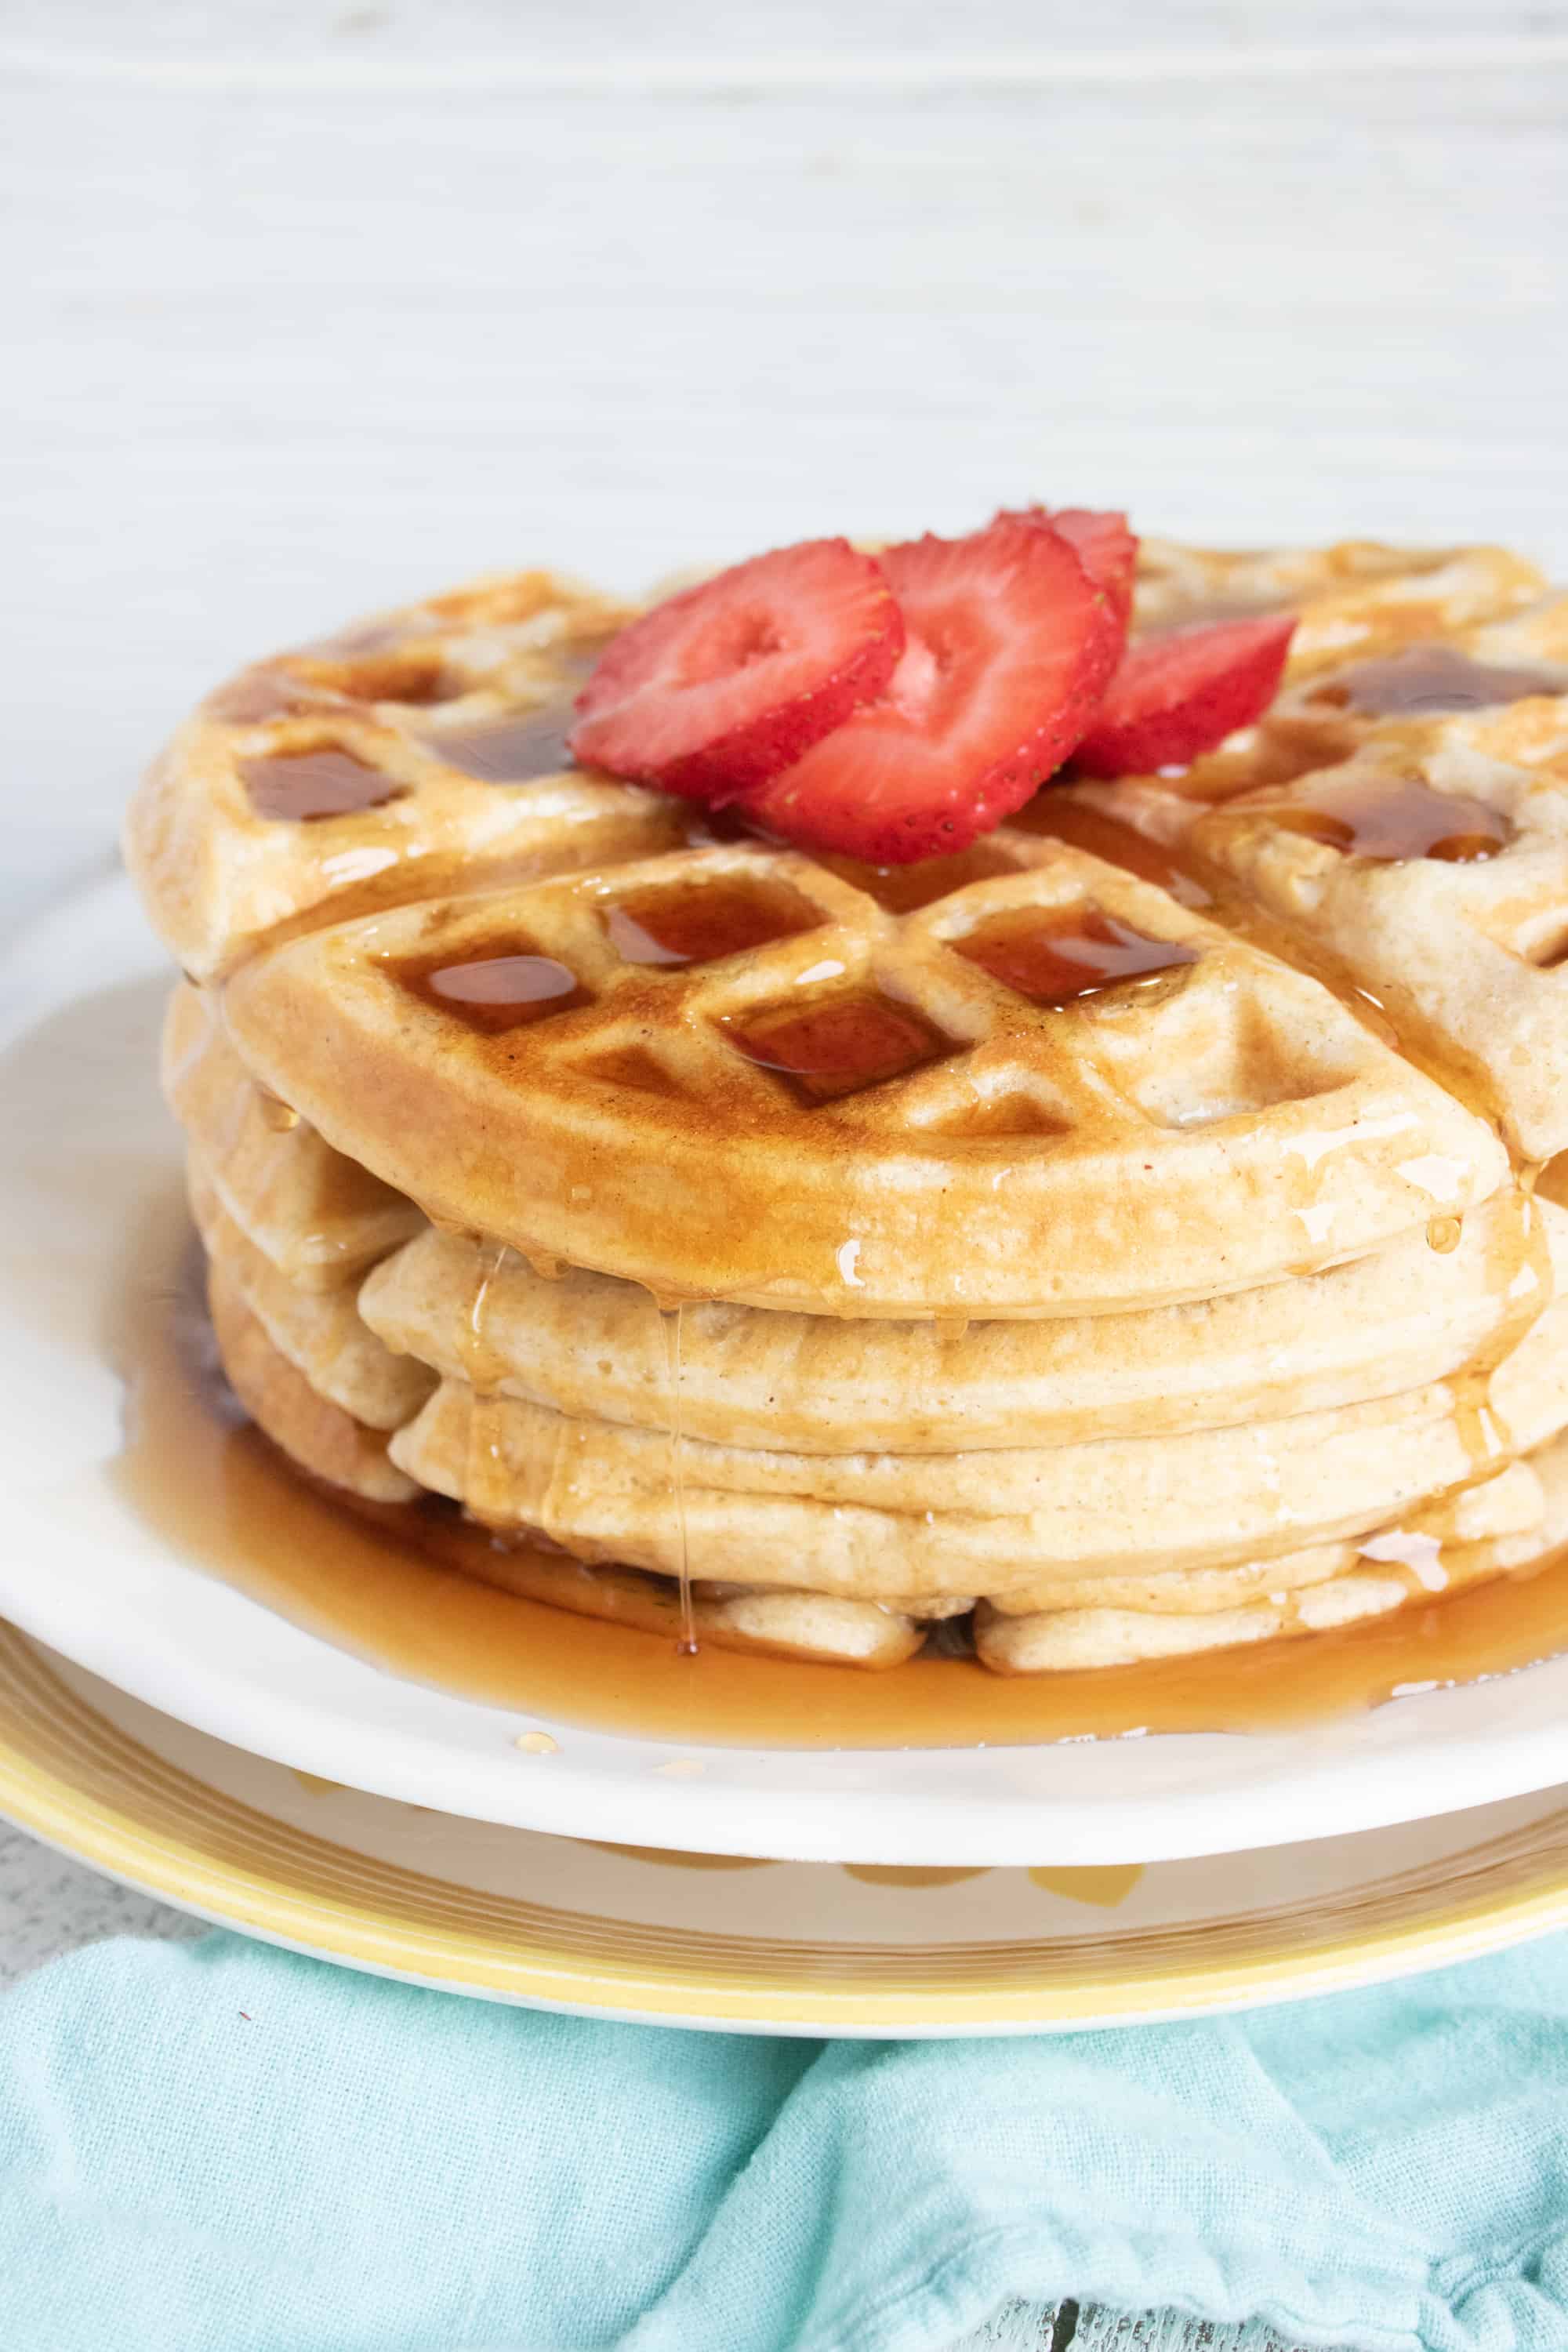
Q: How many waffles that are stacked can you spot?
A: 4